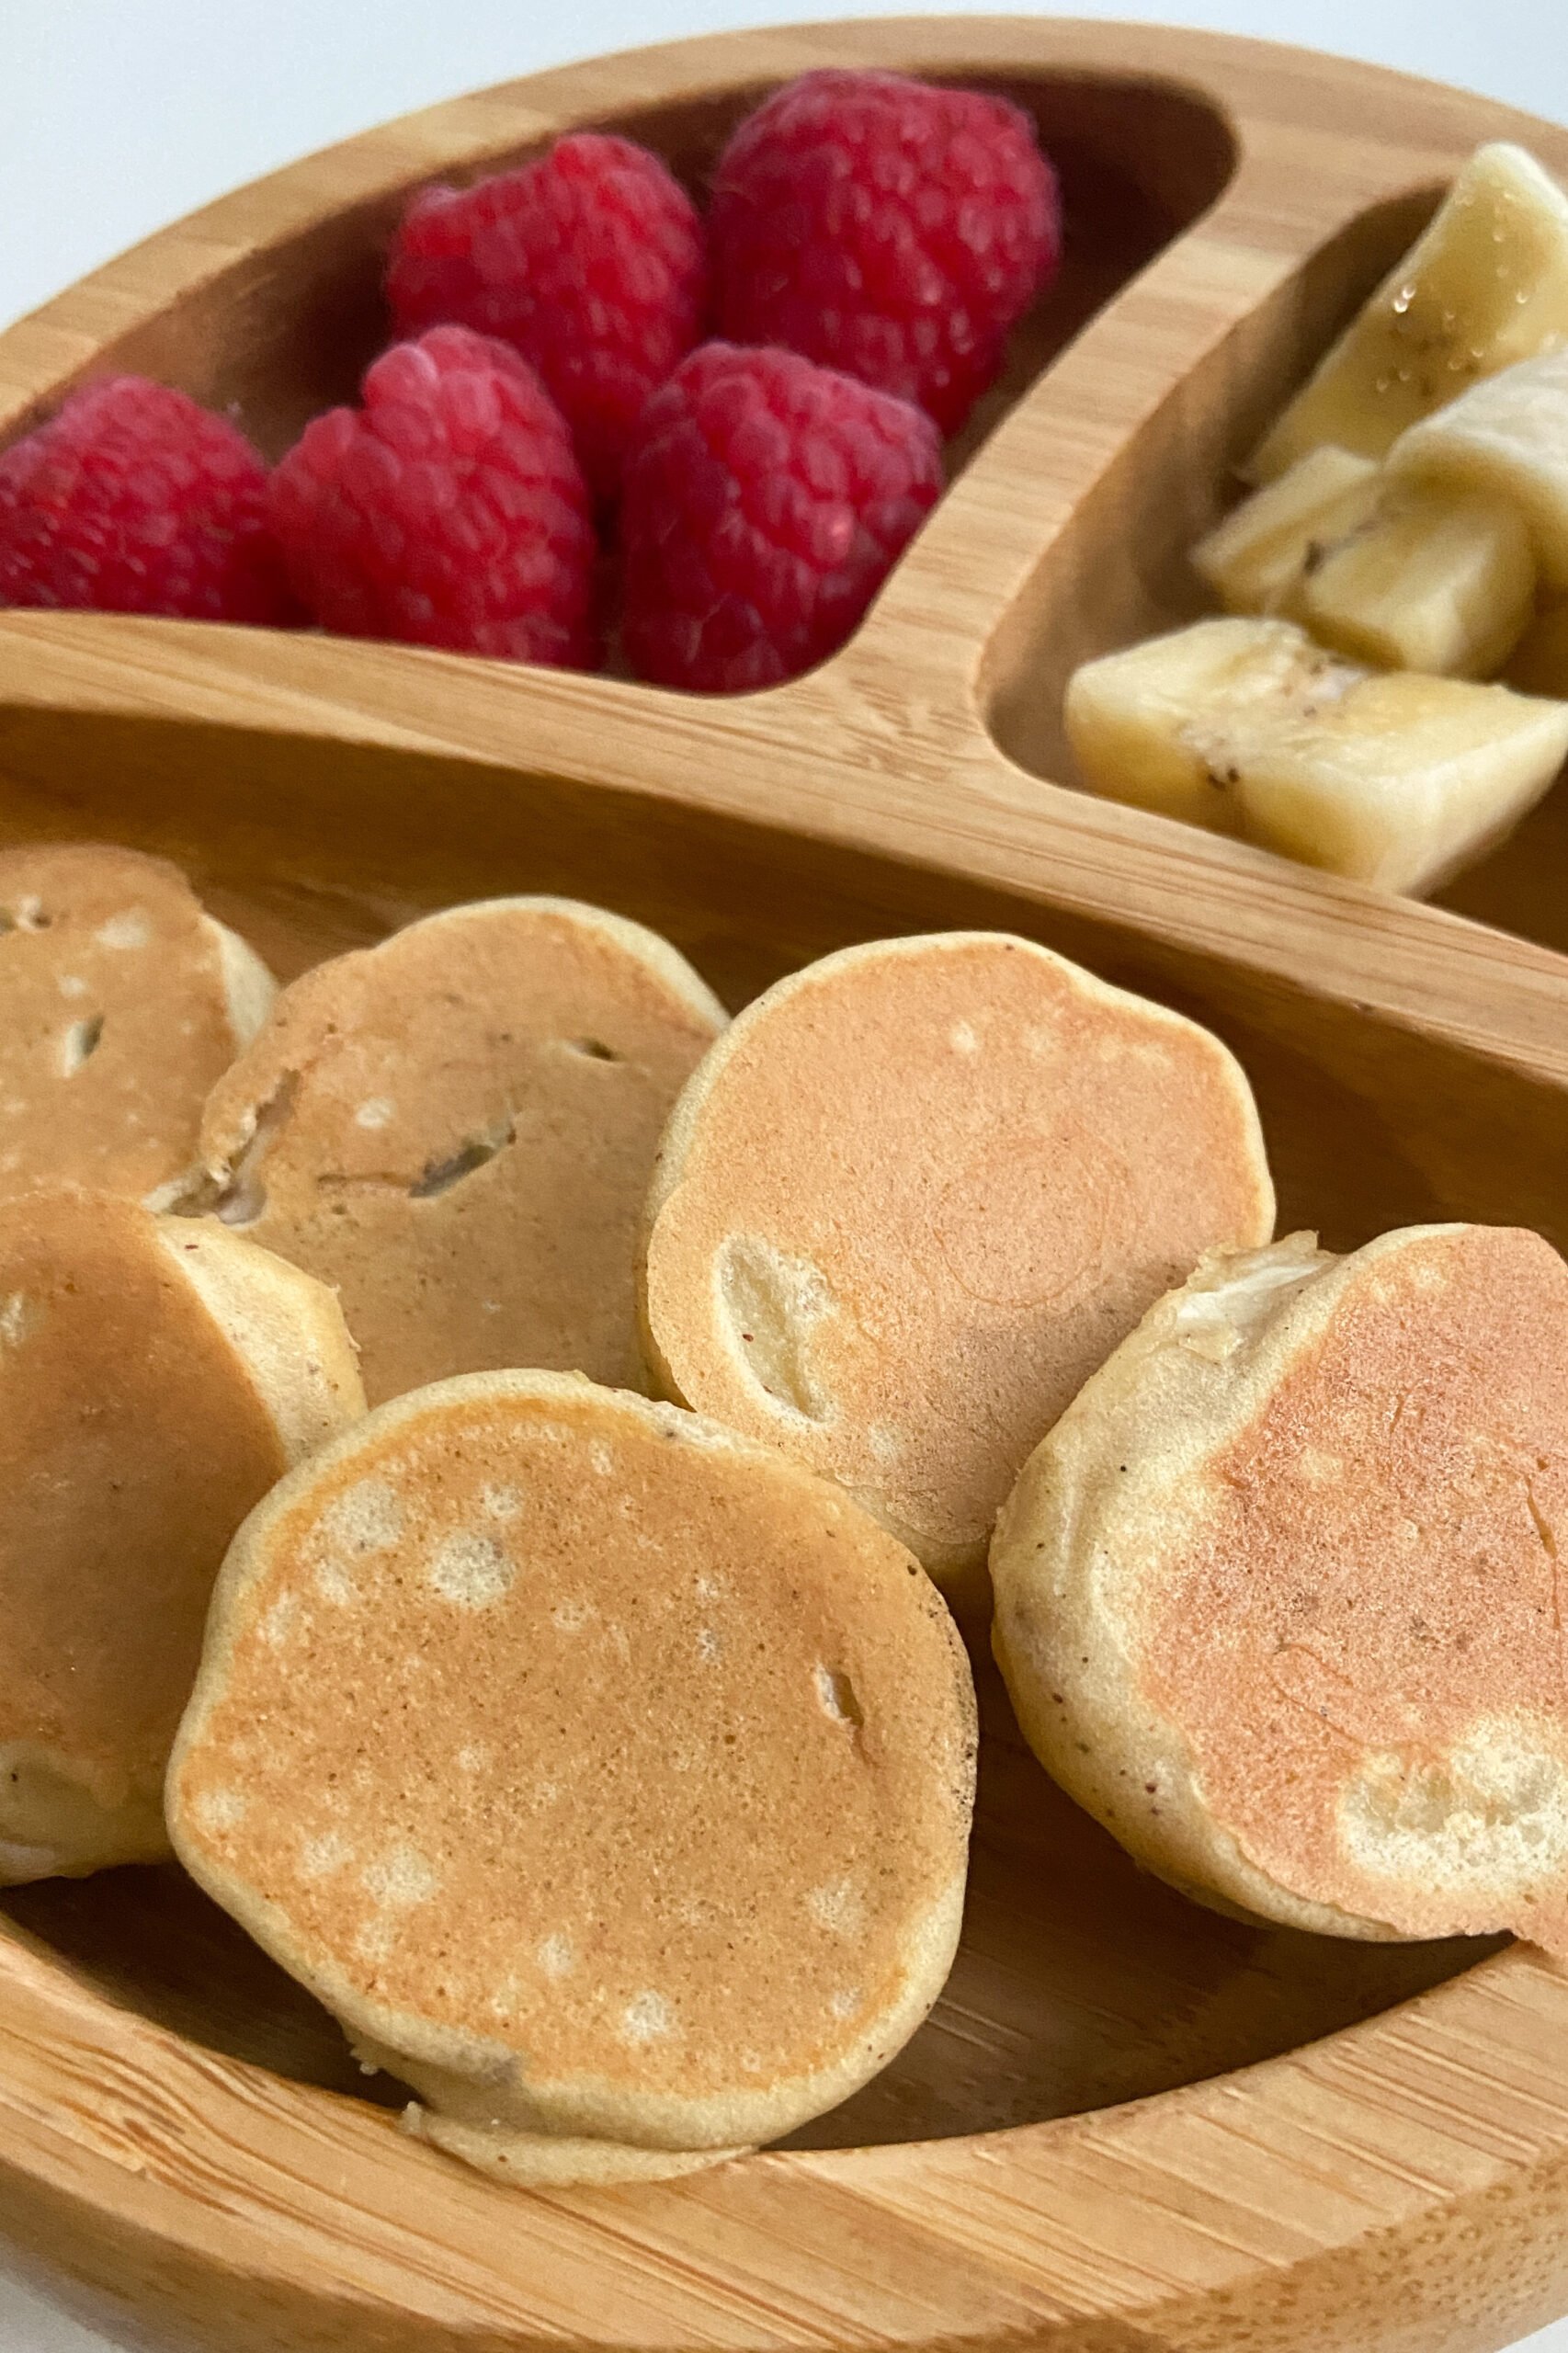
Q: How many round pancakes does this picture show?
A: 6